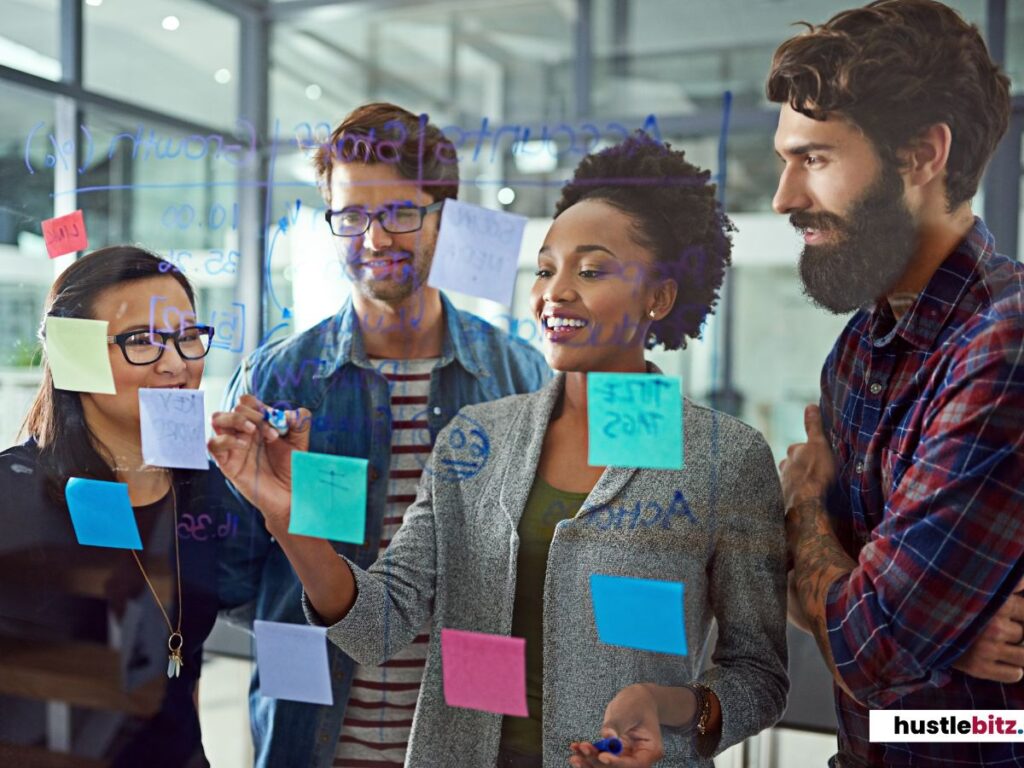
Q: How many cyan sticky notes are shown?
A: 2